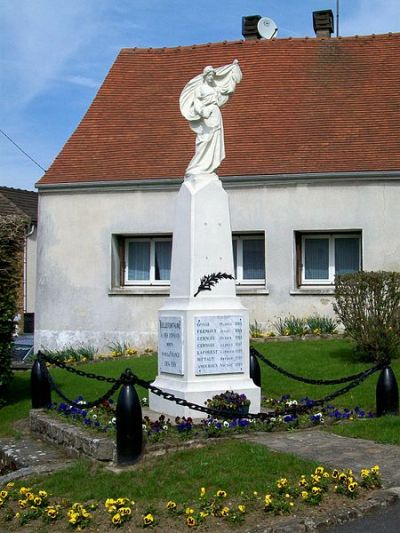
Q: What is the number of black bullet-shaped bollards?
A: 4